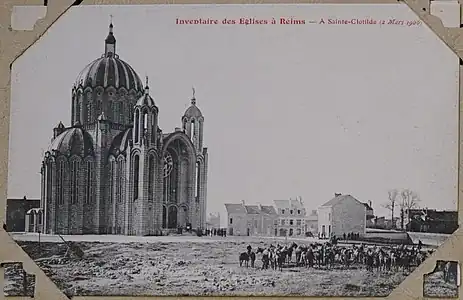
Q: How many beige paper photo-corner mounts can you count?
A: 4